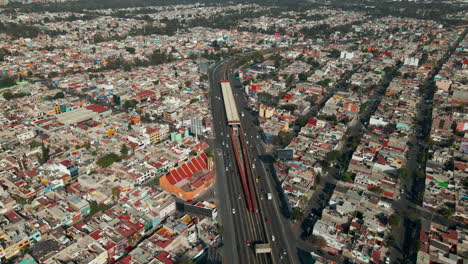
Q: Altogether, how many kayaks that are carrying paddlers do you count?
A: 0